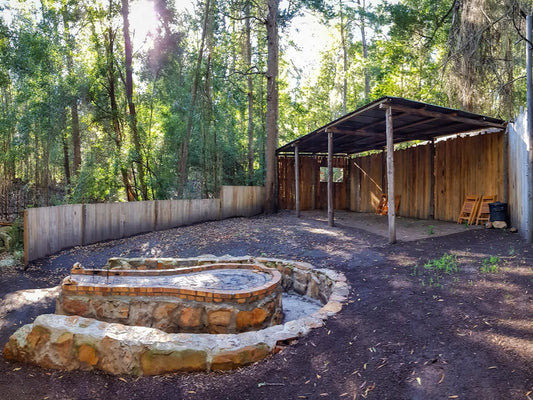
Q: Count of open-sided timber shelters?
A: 1